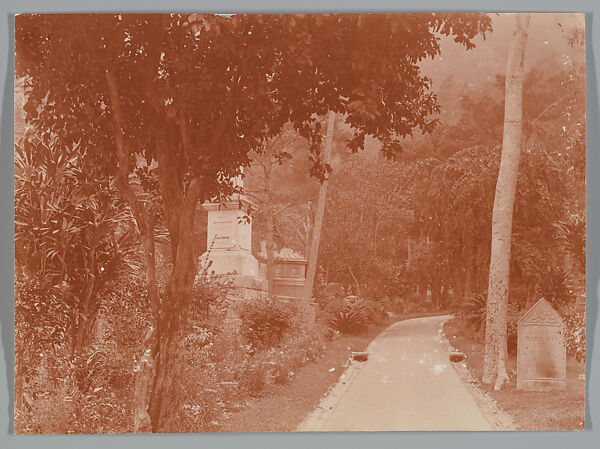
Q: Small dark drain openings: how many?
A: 2